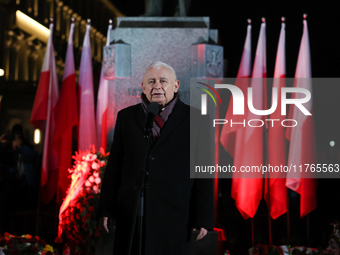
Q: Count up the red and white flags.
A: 8